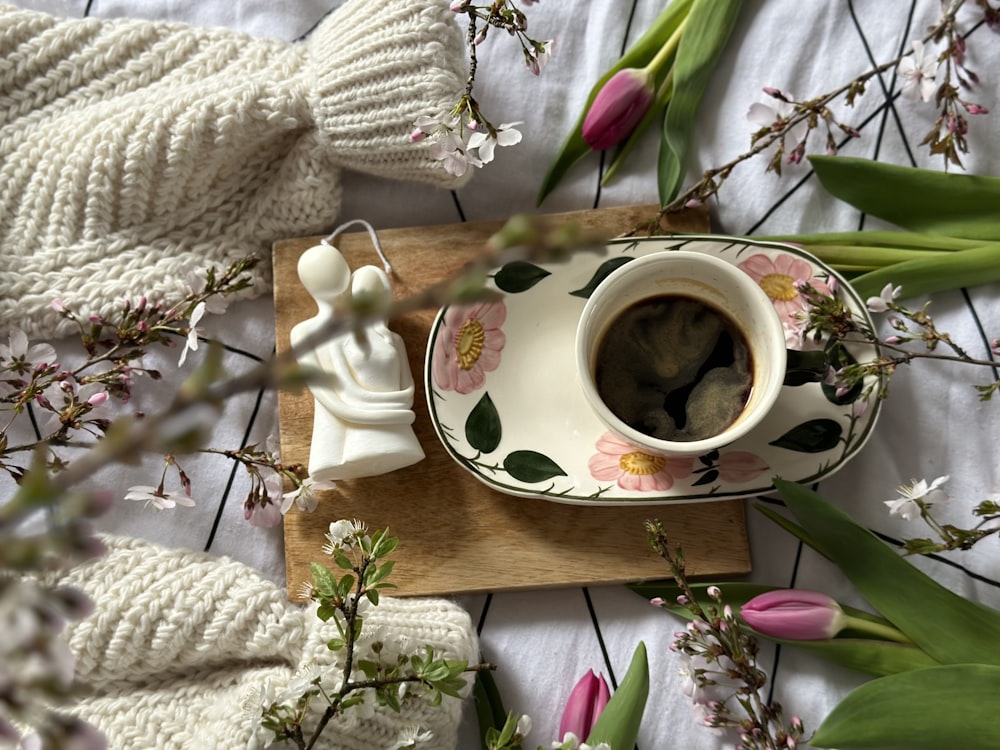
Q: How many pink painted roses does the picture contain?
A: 3